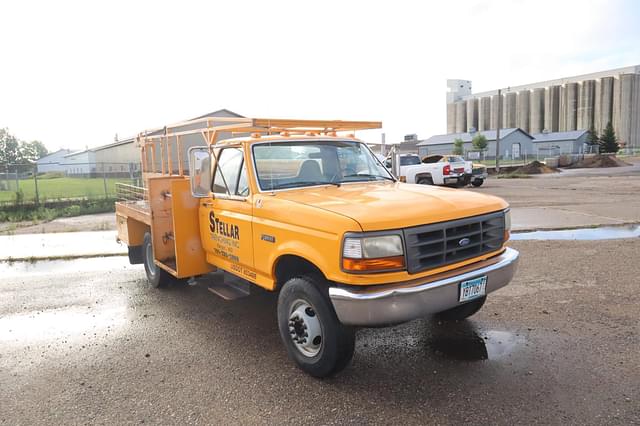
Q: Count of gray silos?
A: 13